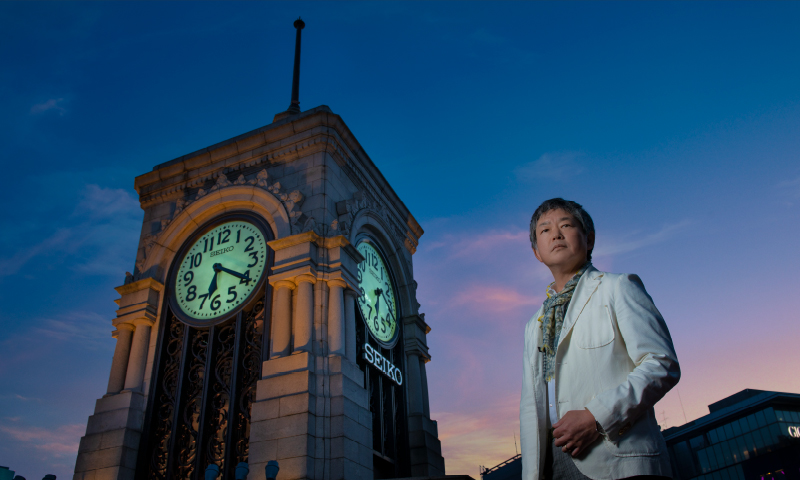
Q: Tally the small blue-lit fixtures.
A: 3